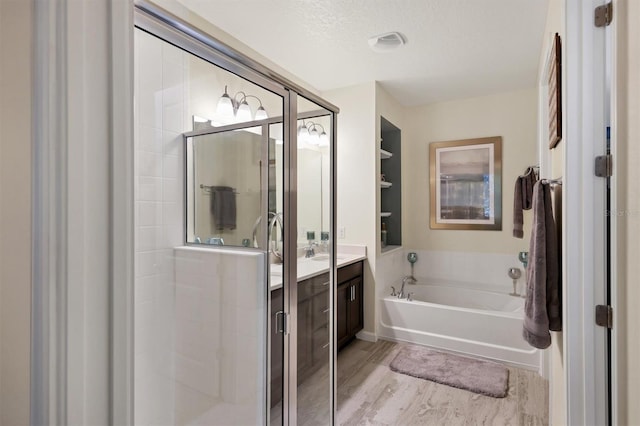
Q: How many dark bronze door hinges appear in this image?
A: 3